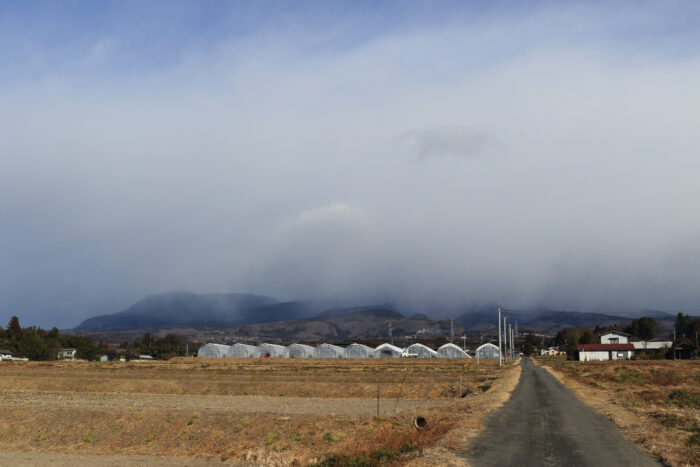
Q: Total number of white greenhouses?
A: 10